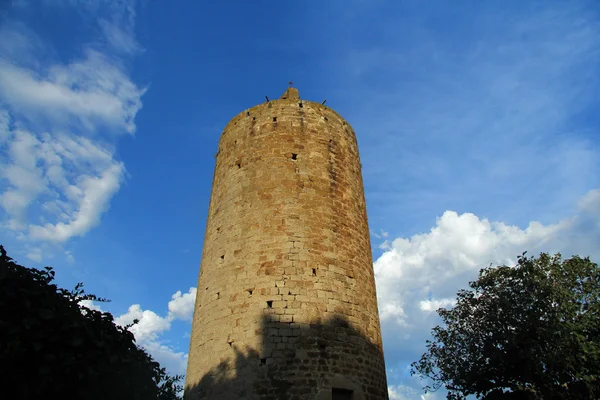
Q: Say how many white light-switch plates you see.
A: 0